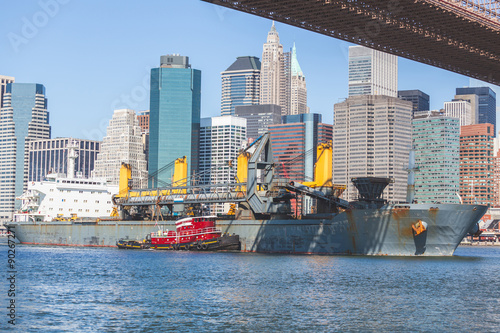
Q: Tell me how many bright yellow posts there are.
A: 4